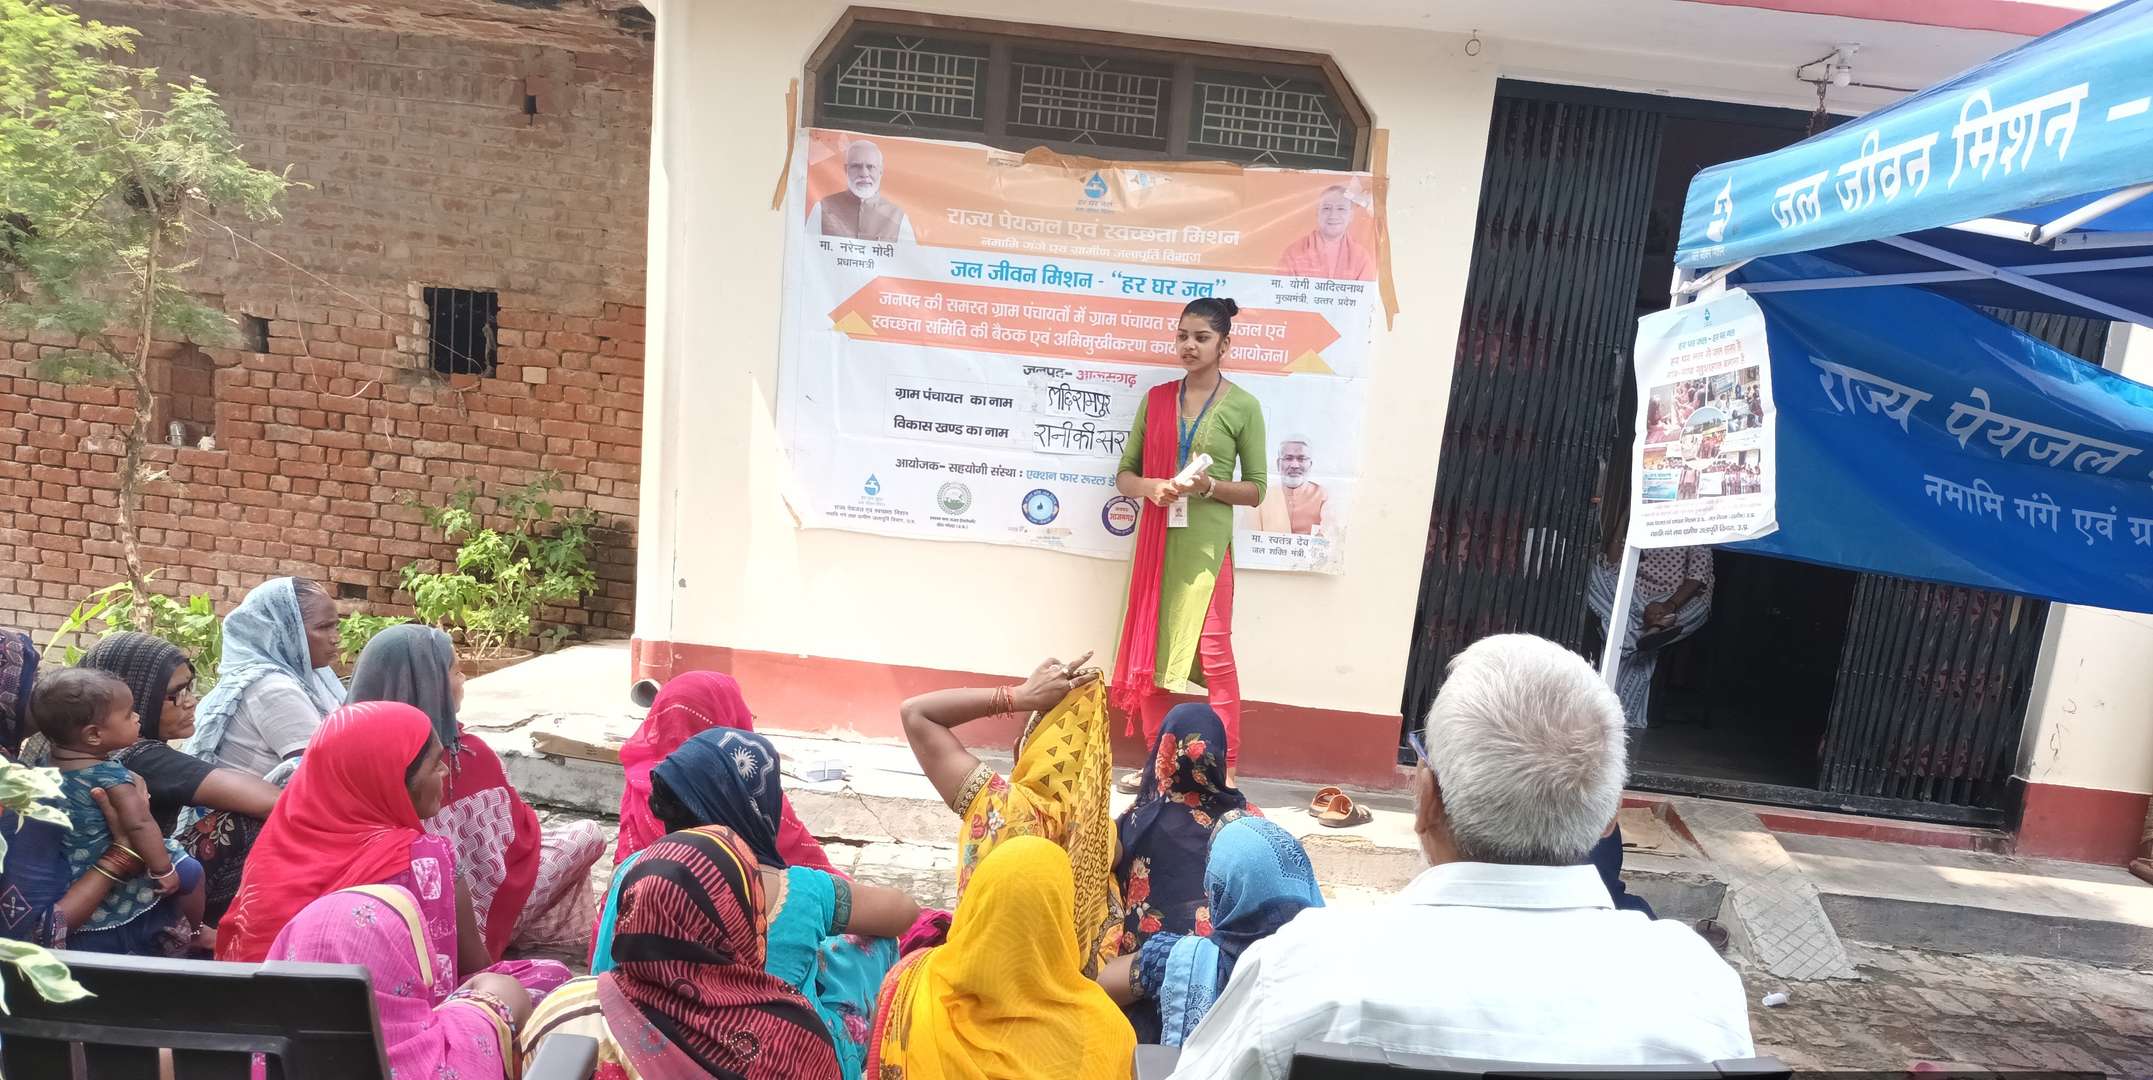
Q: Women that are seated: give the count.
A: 13